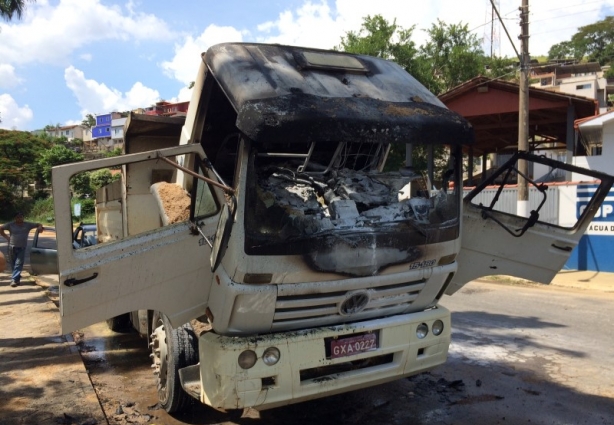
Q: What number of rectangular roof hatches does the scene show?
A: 1